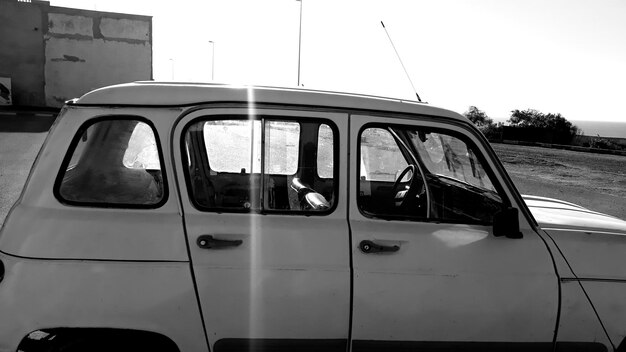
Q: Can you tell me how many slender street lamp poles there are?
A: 3